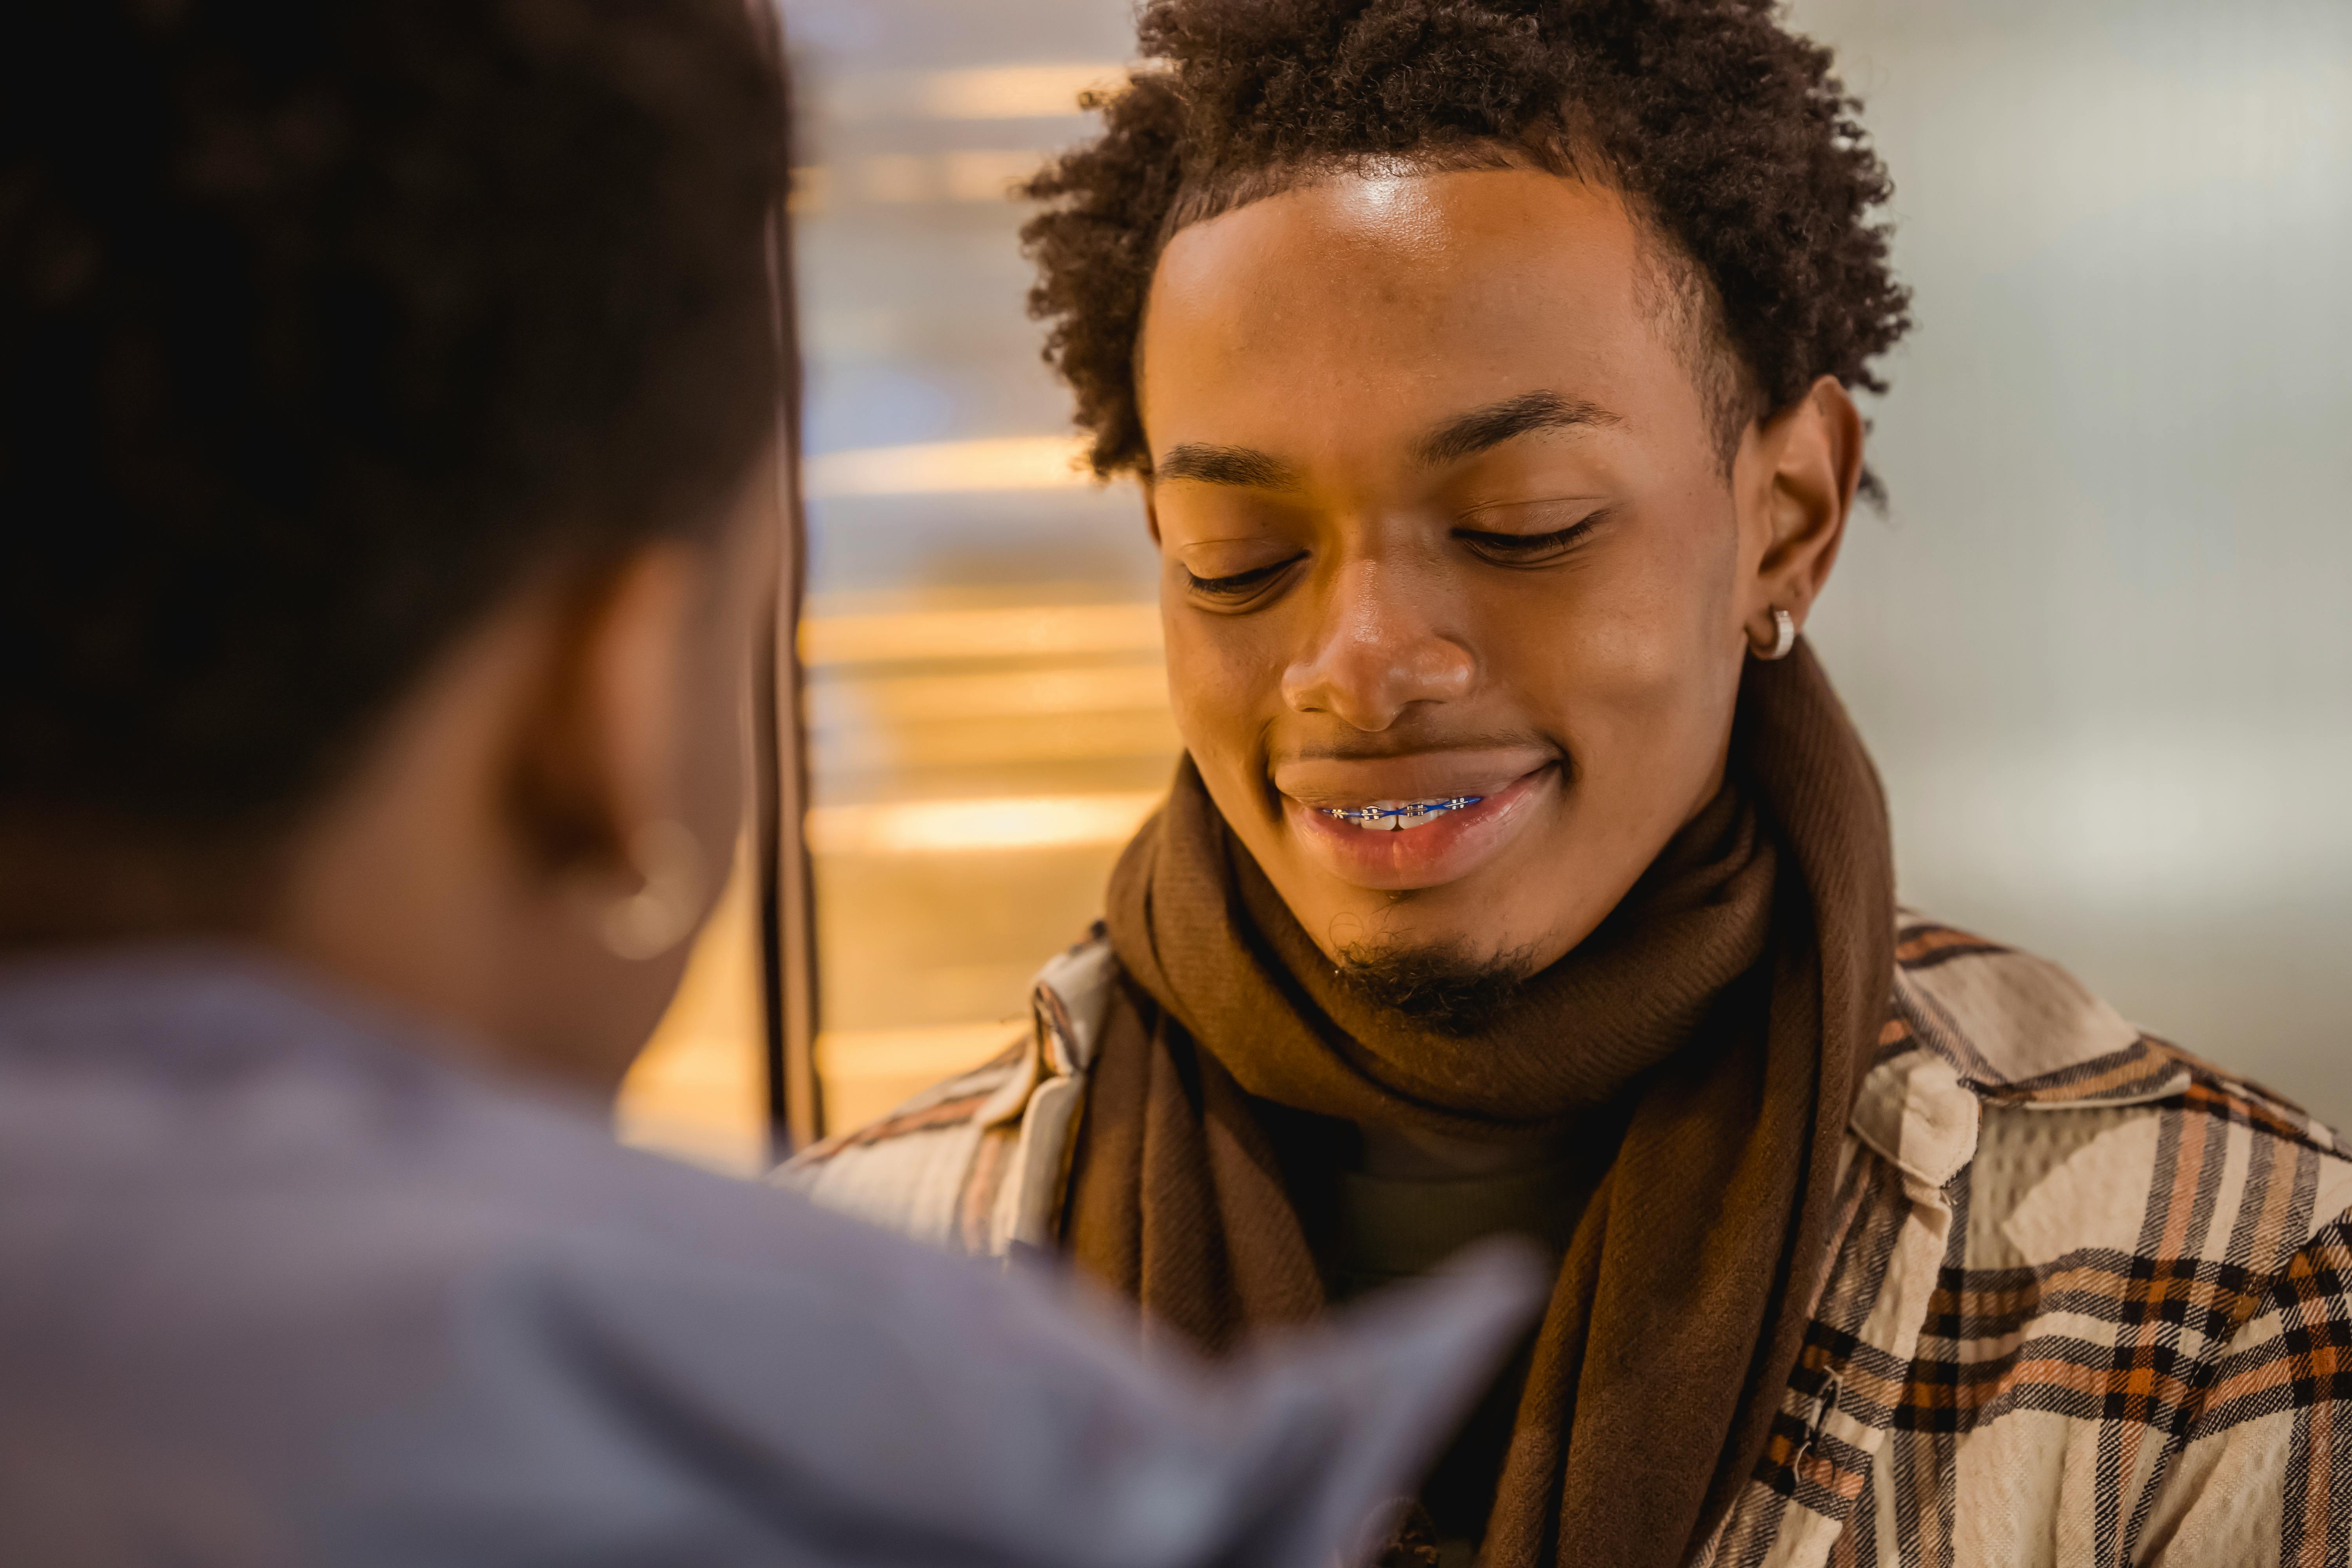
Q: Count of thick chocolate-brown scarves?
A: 1